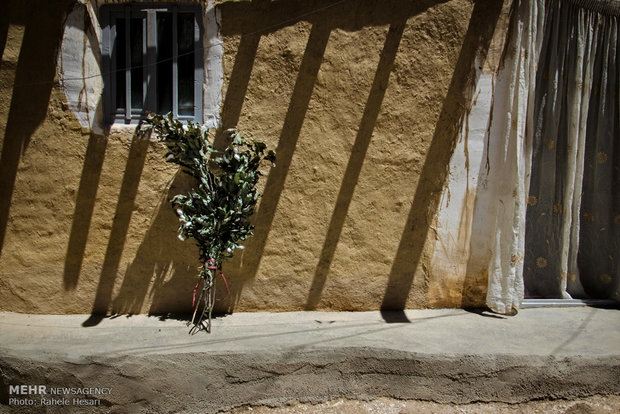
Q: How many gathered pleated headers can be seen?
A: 1